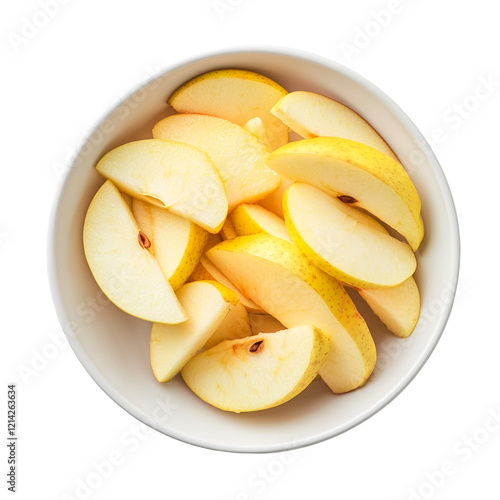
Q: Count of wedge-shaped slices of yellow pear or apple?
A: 13